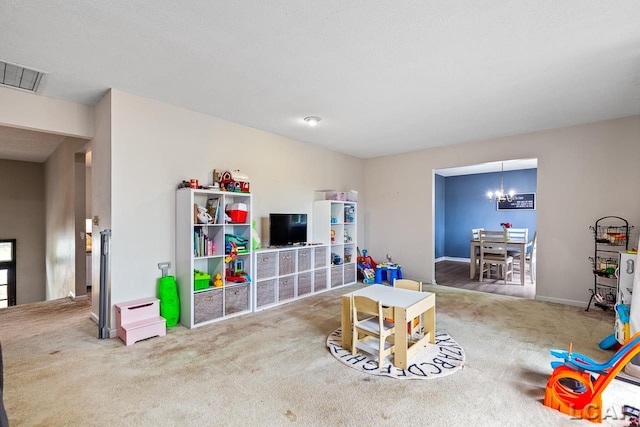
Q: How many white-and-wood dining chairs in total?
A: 4